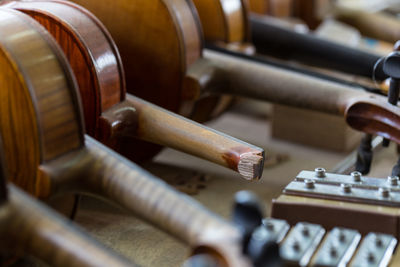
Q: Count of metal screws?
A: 13